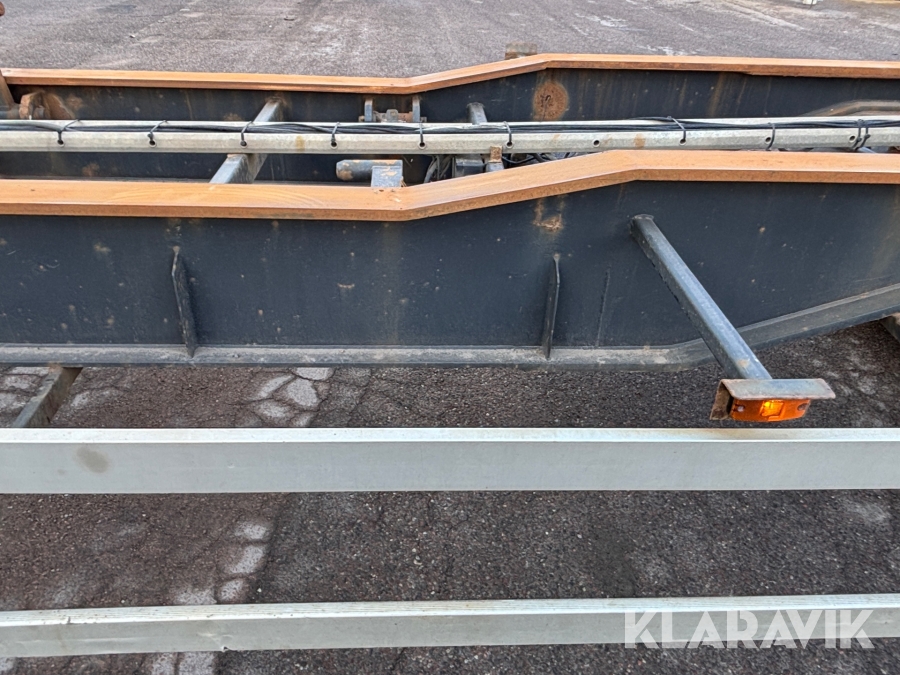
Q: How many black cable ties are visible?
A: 10